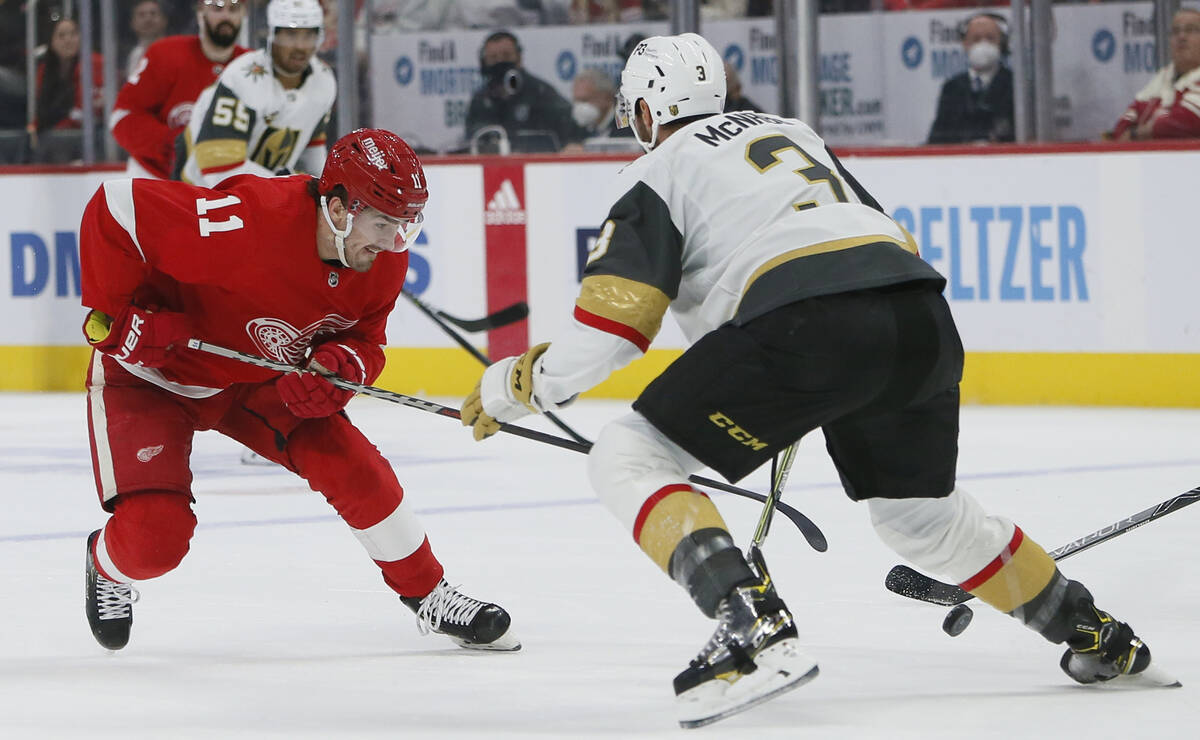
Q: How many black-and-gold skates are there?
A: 2